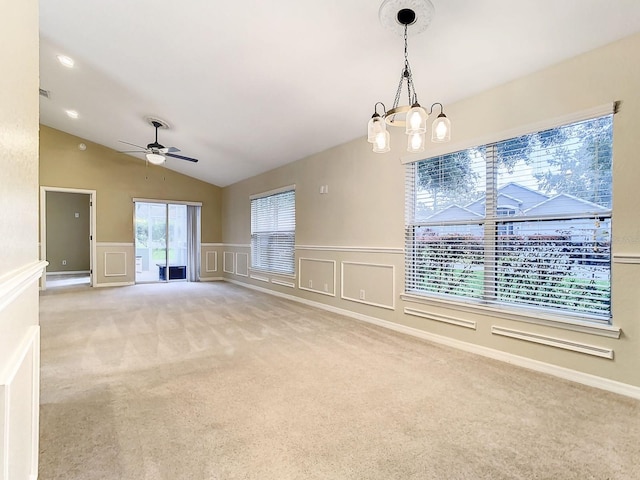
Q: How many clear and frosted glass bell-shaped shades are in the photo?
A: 5